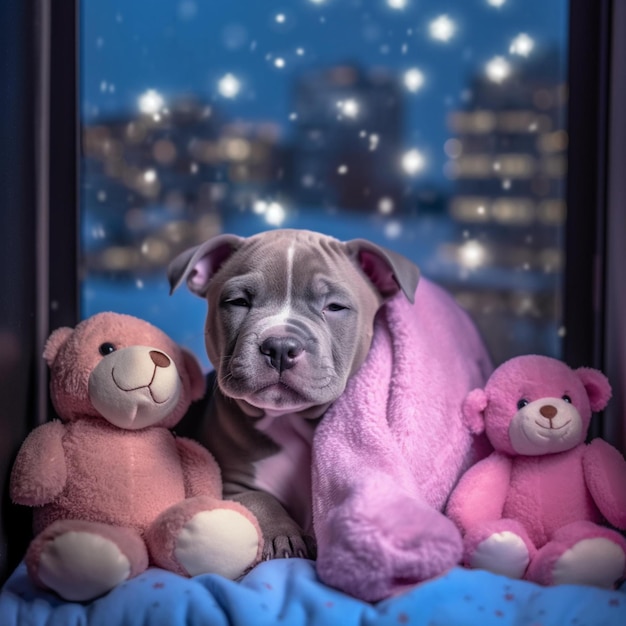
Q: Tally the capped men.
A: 0